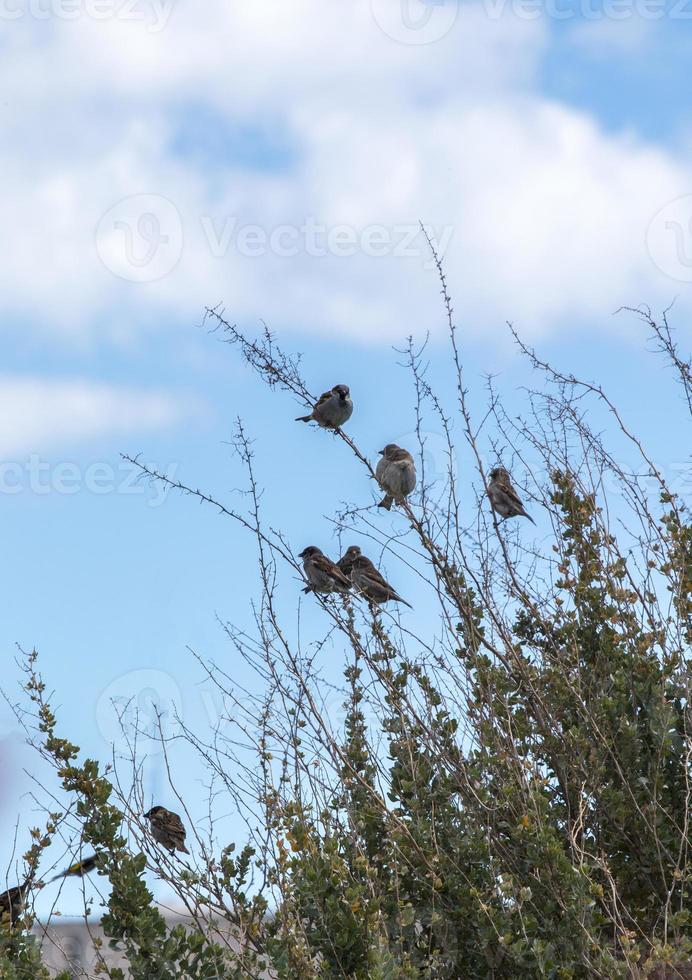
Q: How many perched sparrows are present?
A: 7